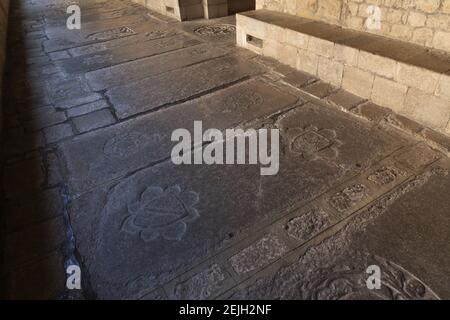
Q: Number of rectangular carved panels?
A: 5